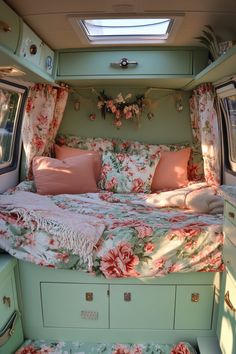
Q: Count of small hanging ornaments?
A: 4